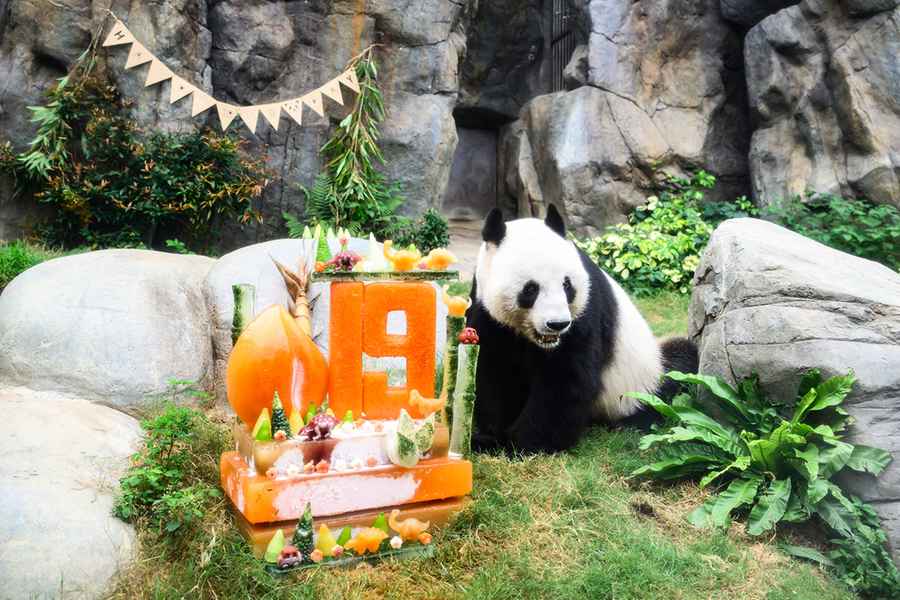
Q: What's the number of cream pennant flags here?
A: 12